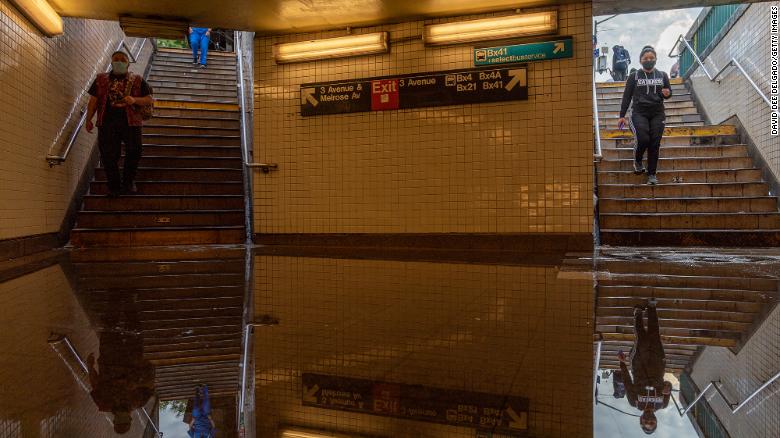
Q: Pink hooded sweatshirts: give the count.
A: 0